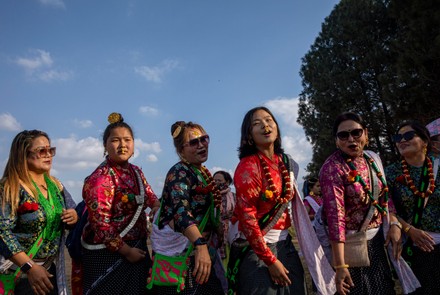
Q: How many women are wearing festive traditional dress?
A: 6